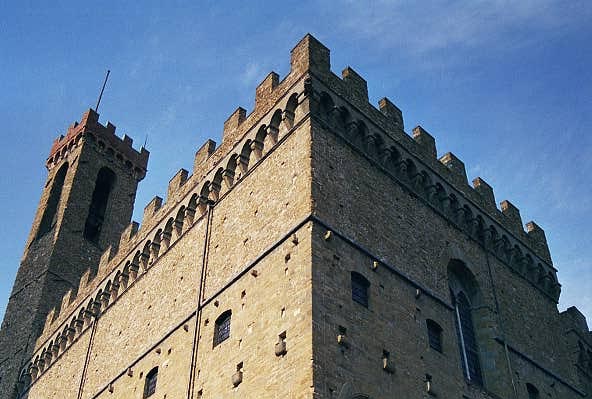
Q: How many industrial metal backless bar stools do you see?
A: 0